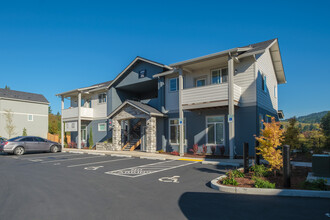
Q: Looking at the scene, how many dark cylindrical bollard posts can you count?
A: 3